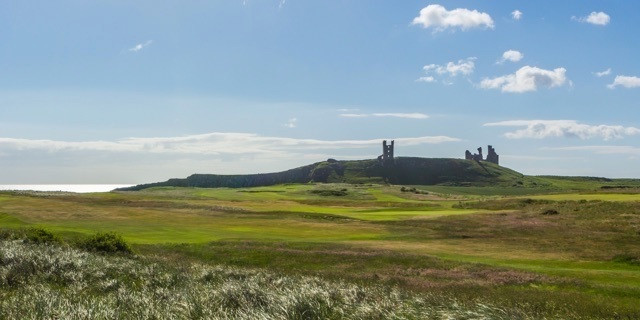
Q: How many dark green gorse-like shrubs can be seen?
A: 2